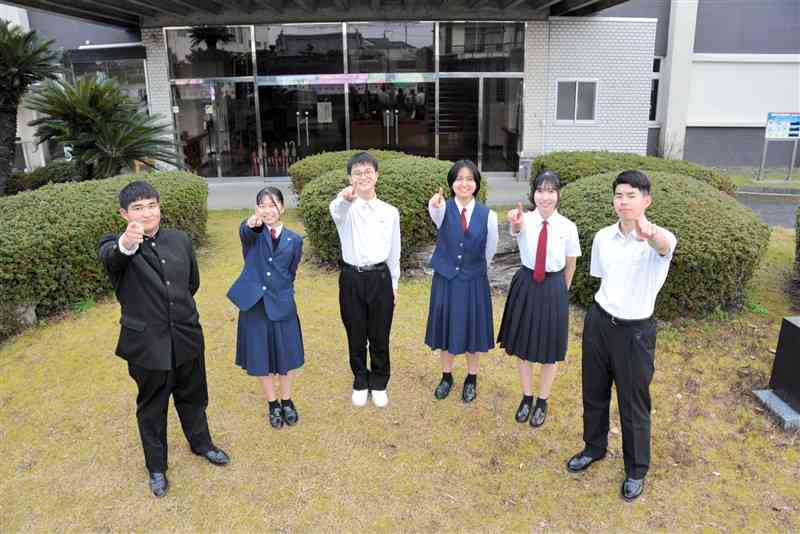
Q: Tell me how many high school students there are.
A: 6